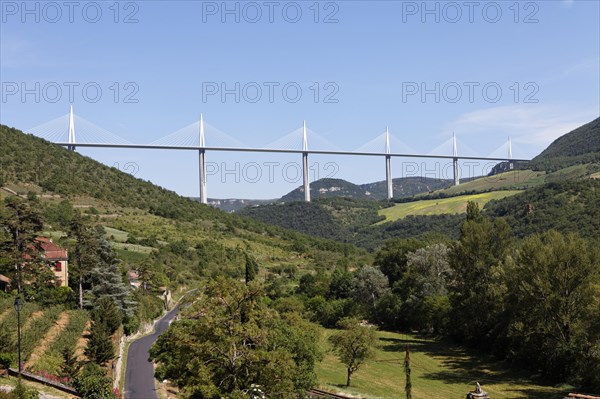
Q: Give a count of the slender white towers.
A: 6